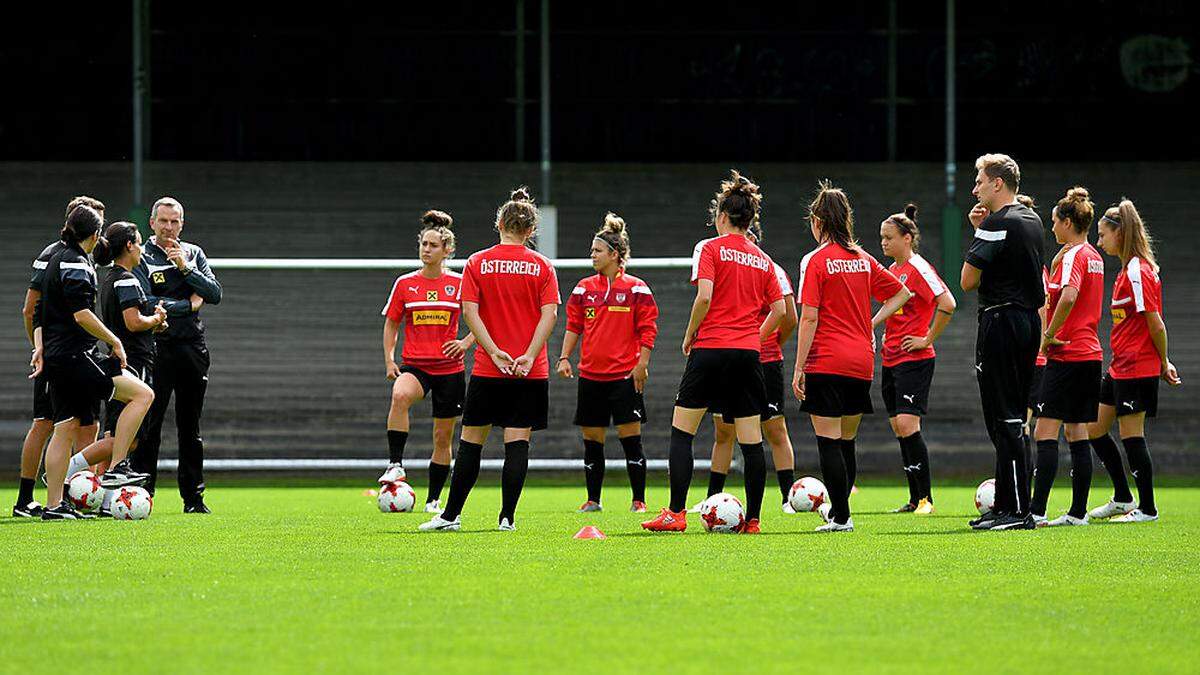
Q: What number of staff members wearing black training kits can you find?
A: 5